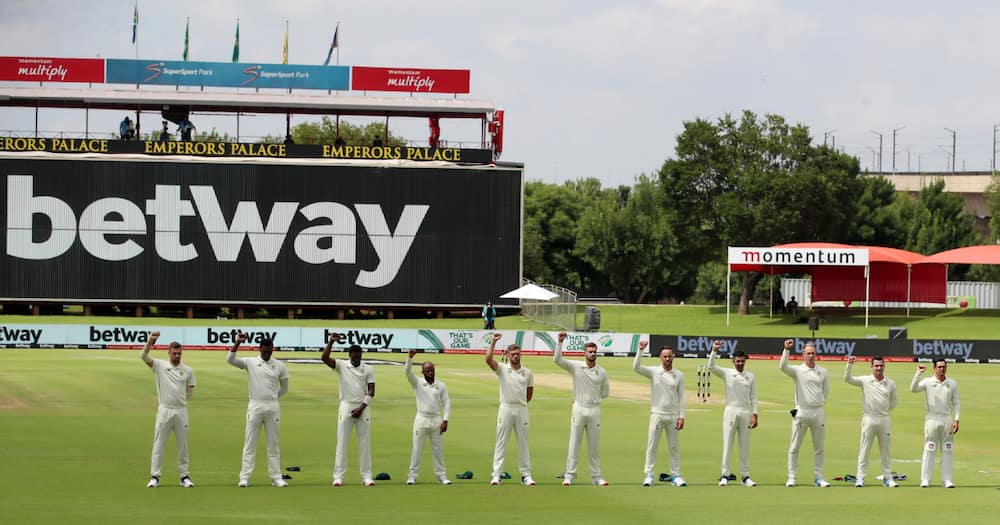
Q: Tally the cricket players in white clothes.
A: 11